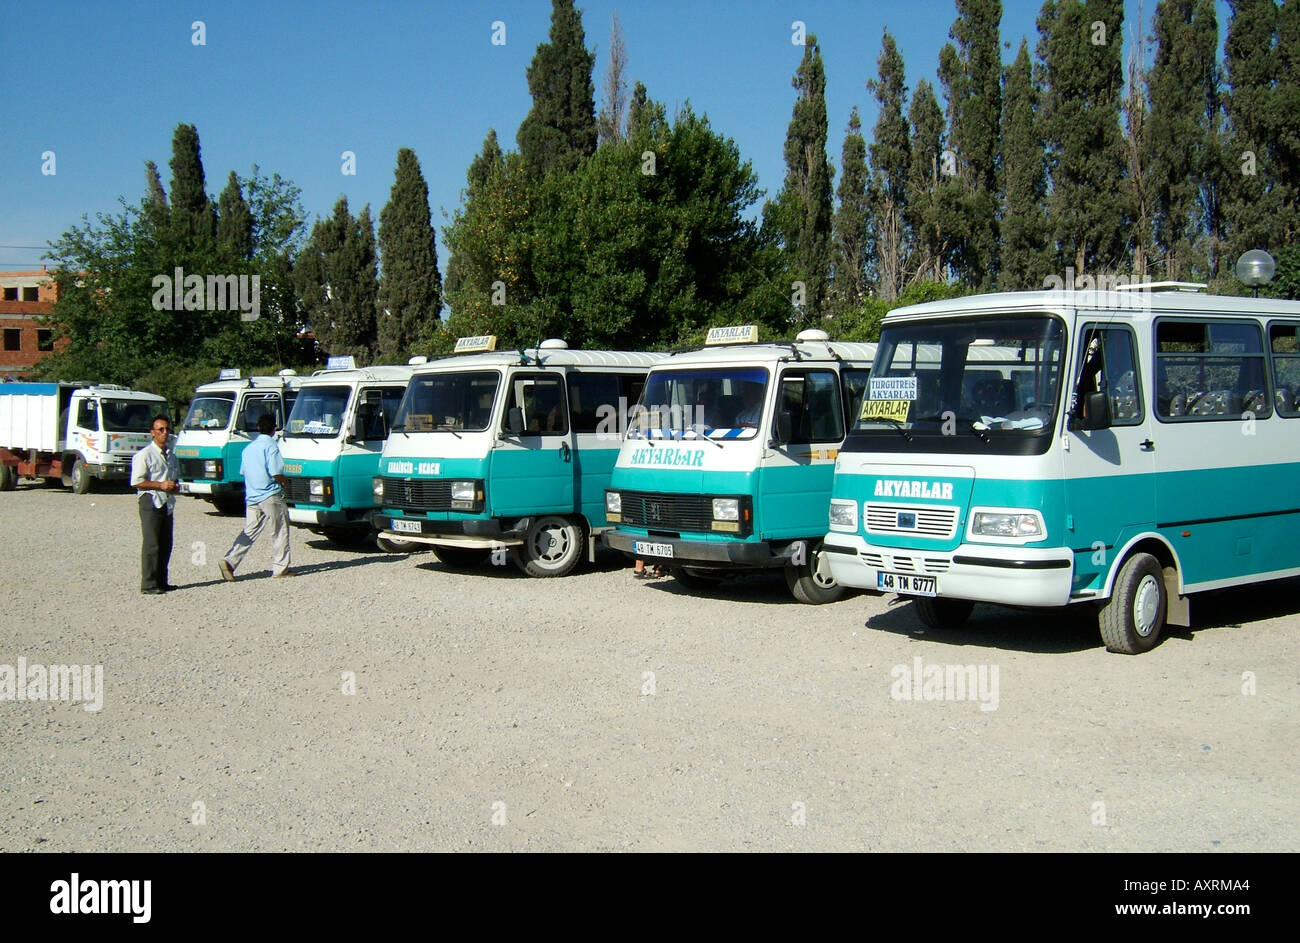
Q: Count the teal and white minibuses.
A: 5